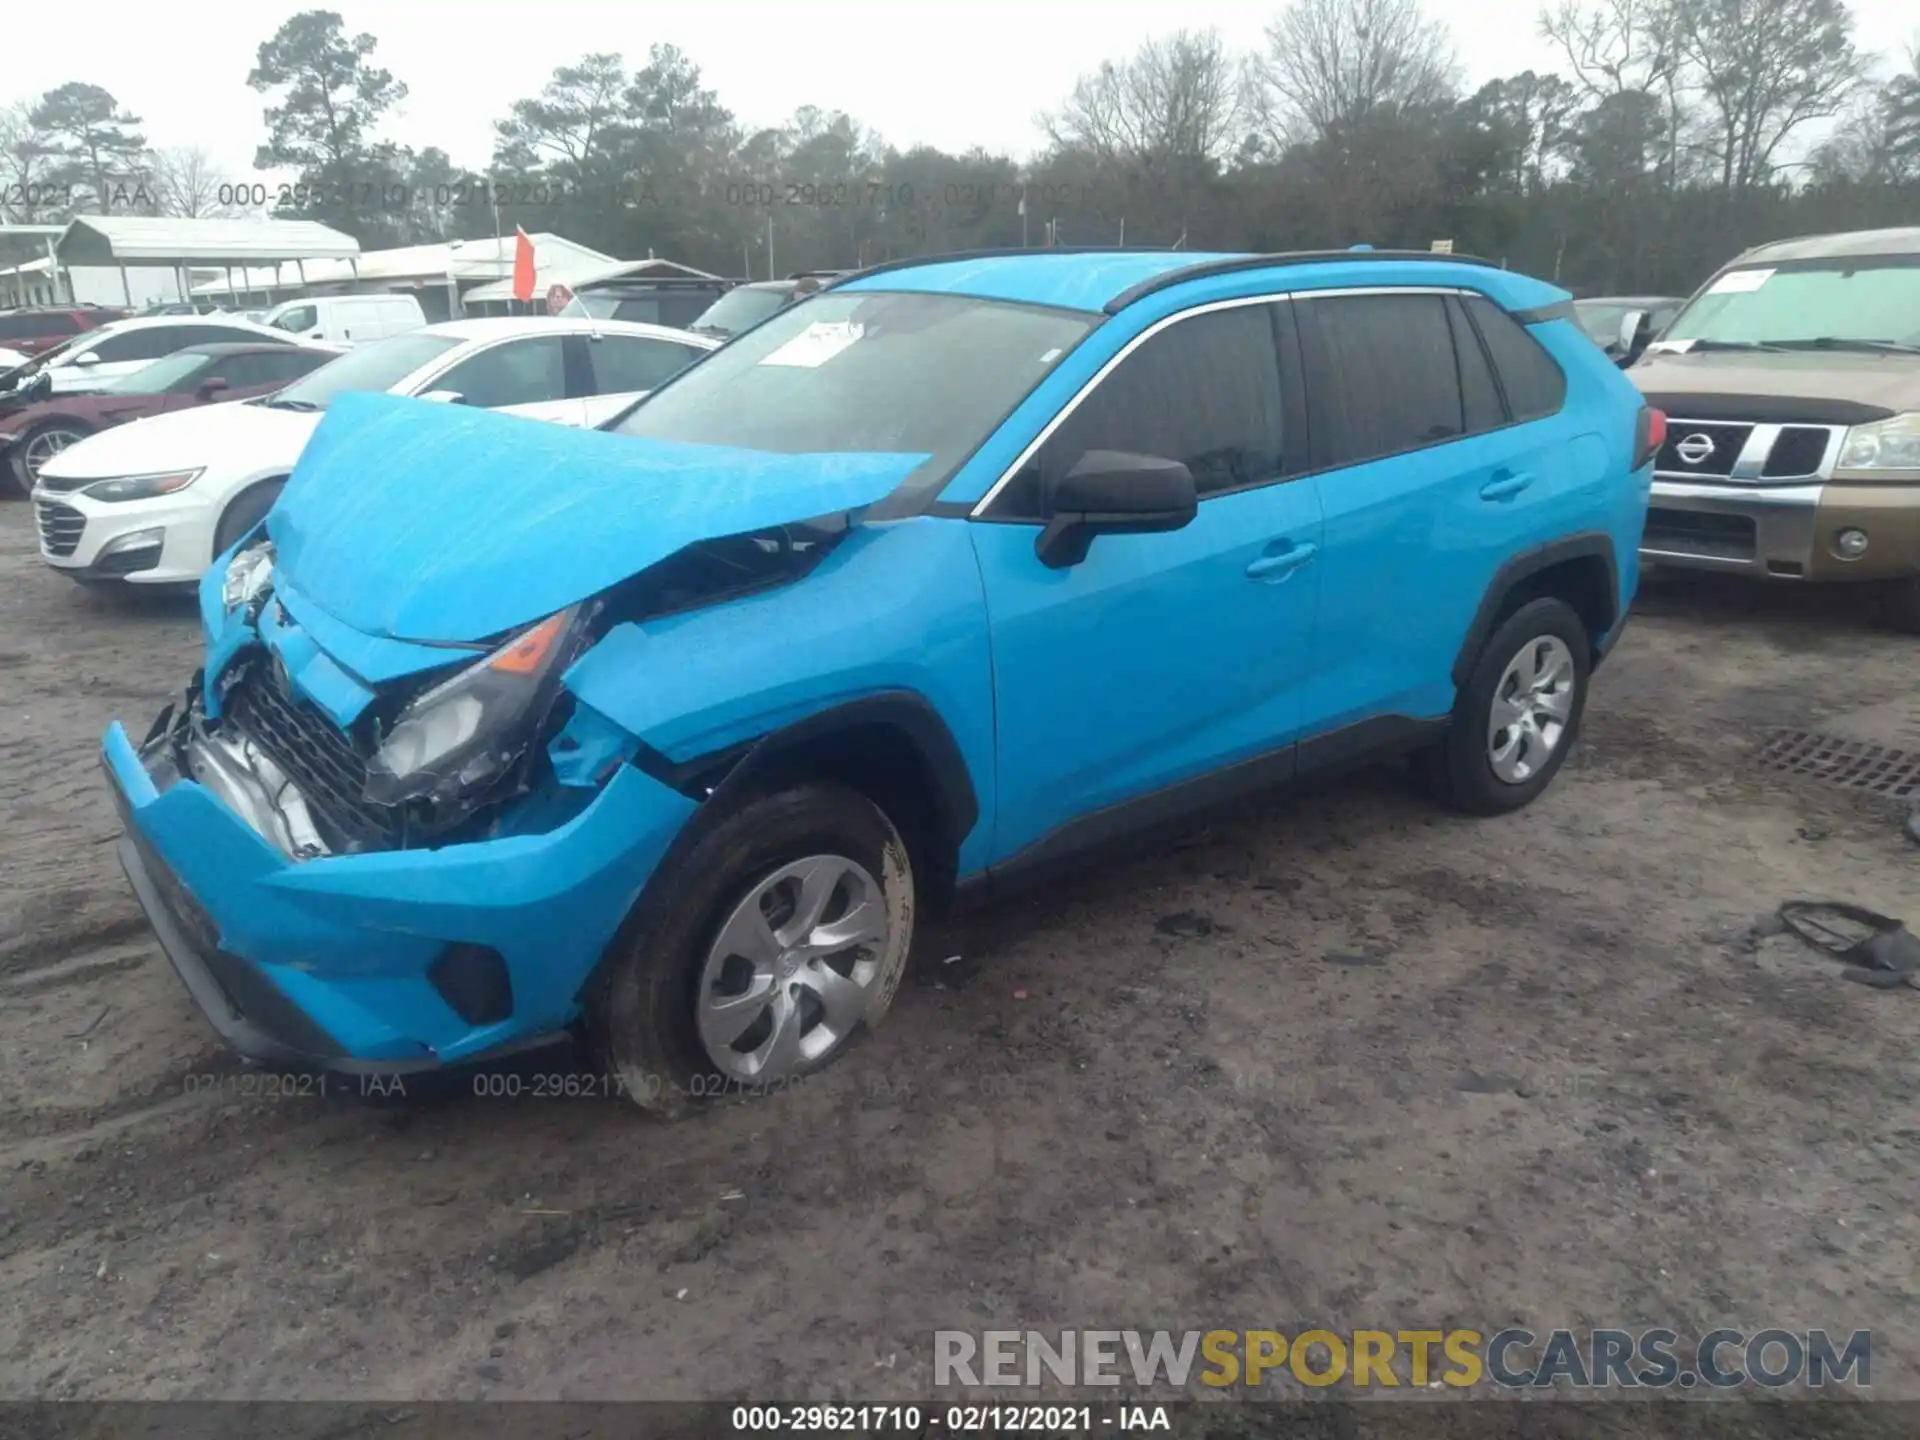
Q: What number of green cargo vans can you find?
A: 0